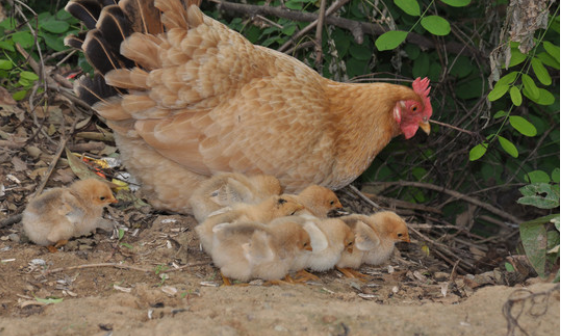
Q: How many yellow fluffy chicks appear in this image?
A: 7